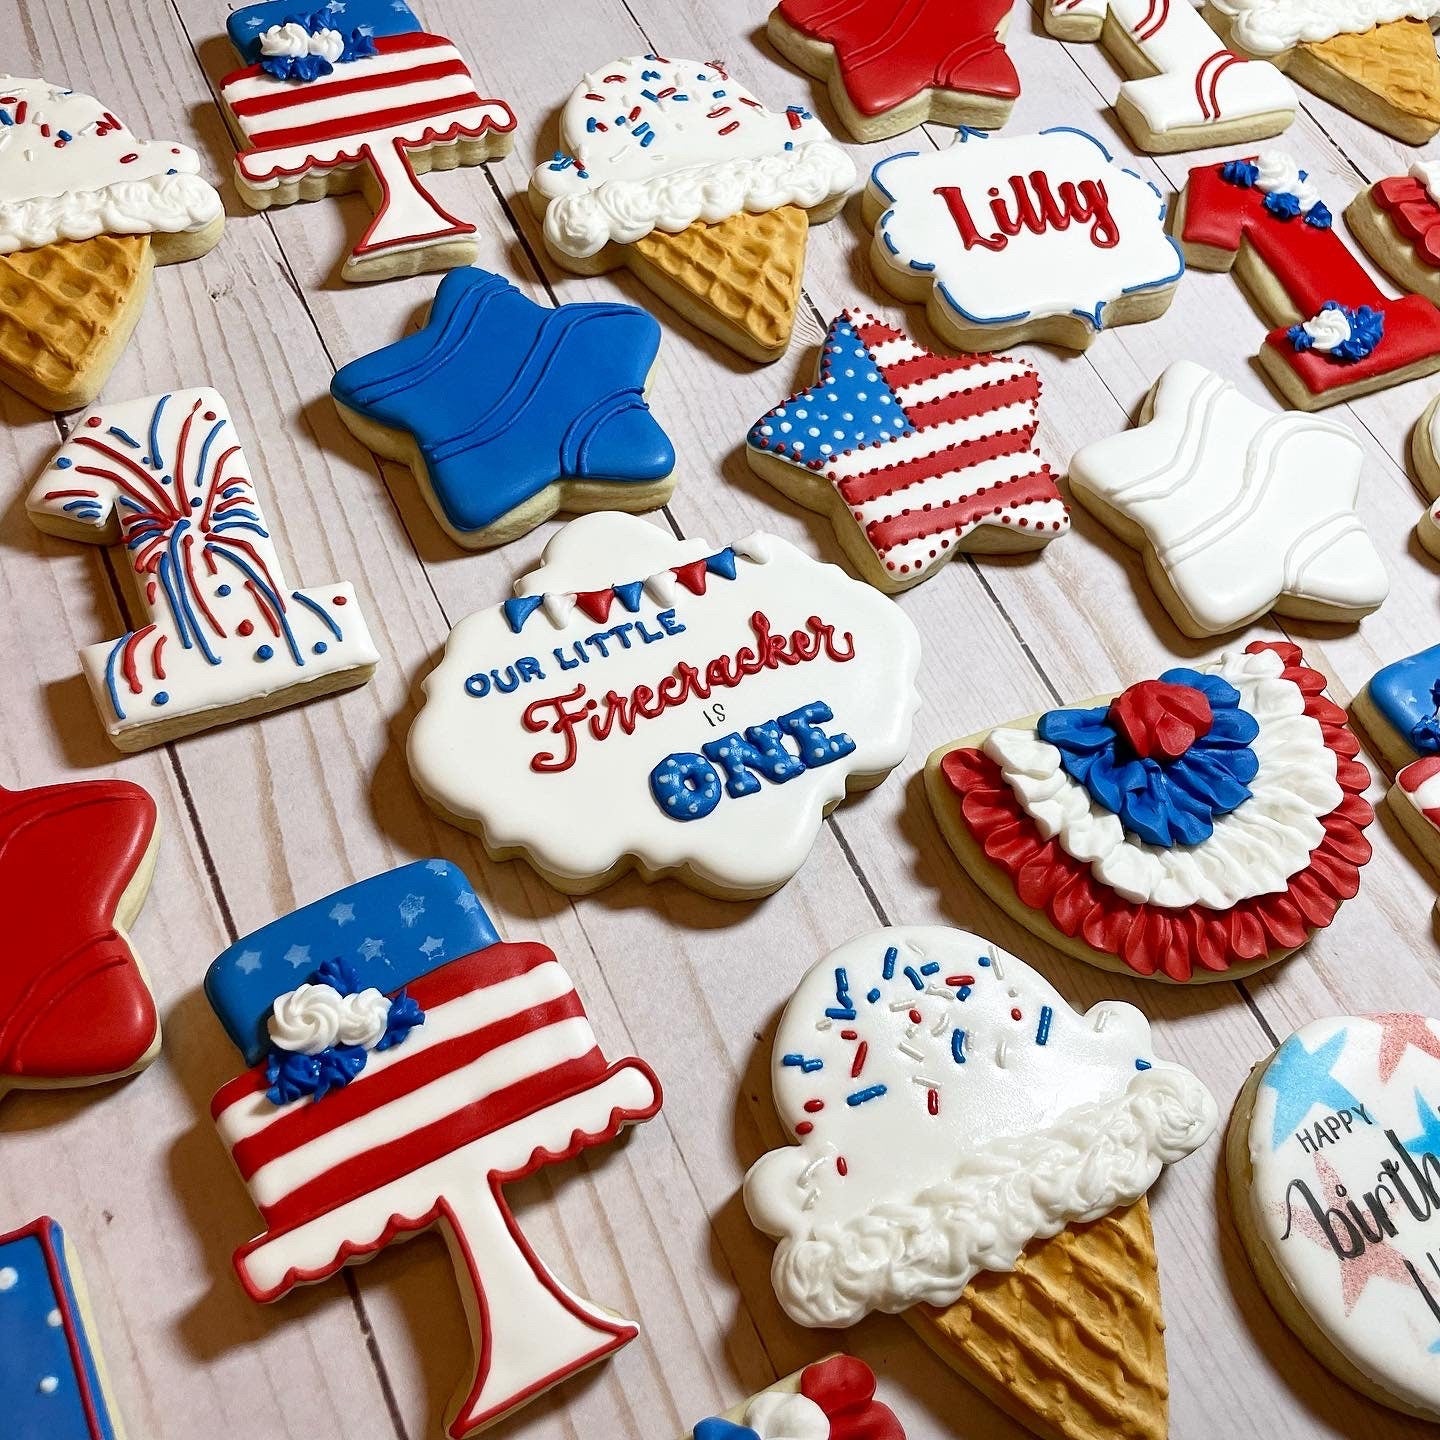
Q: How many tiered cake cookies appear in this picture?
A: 3